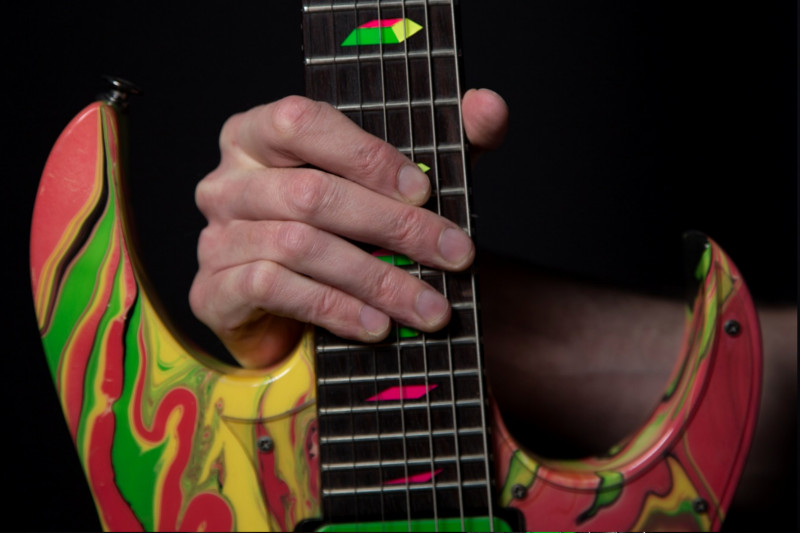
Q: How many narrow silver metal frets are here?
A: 14